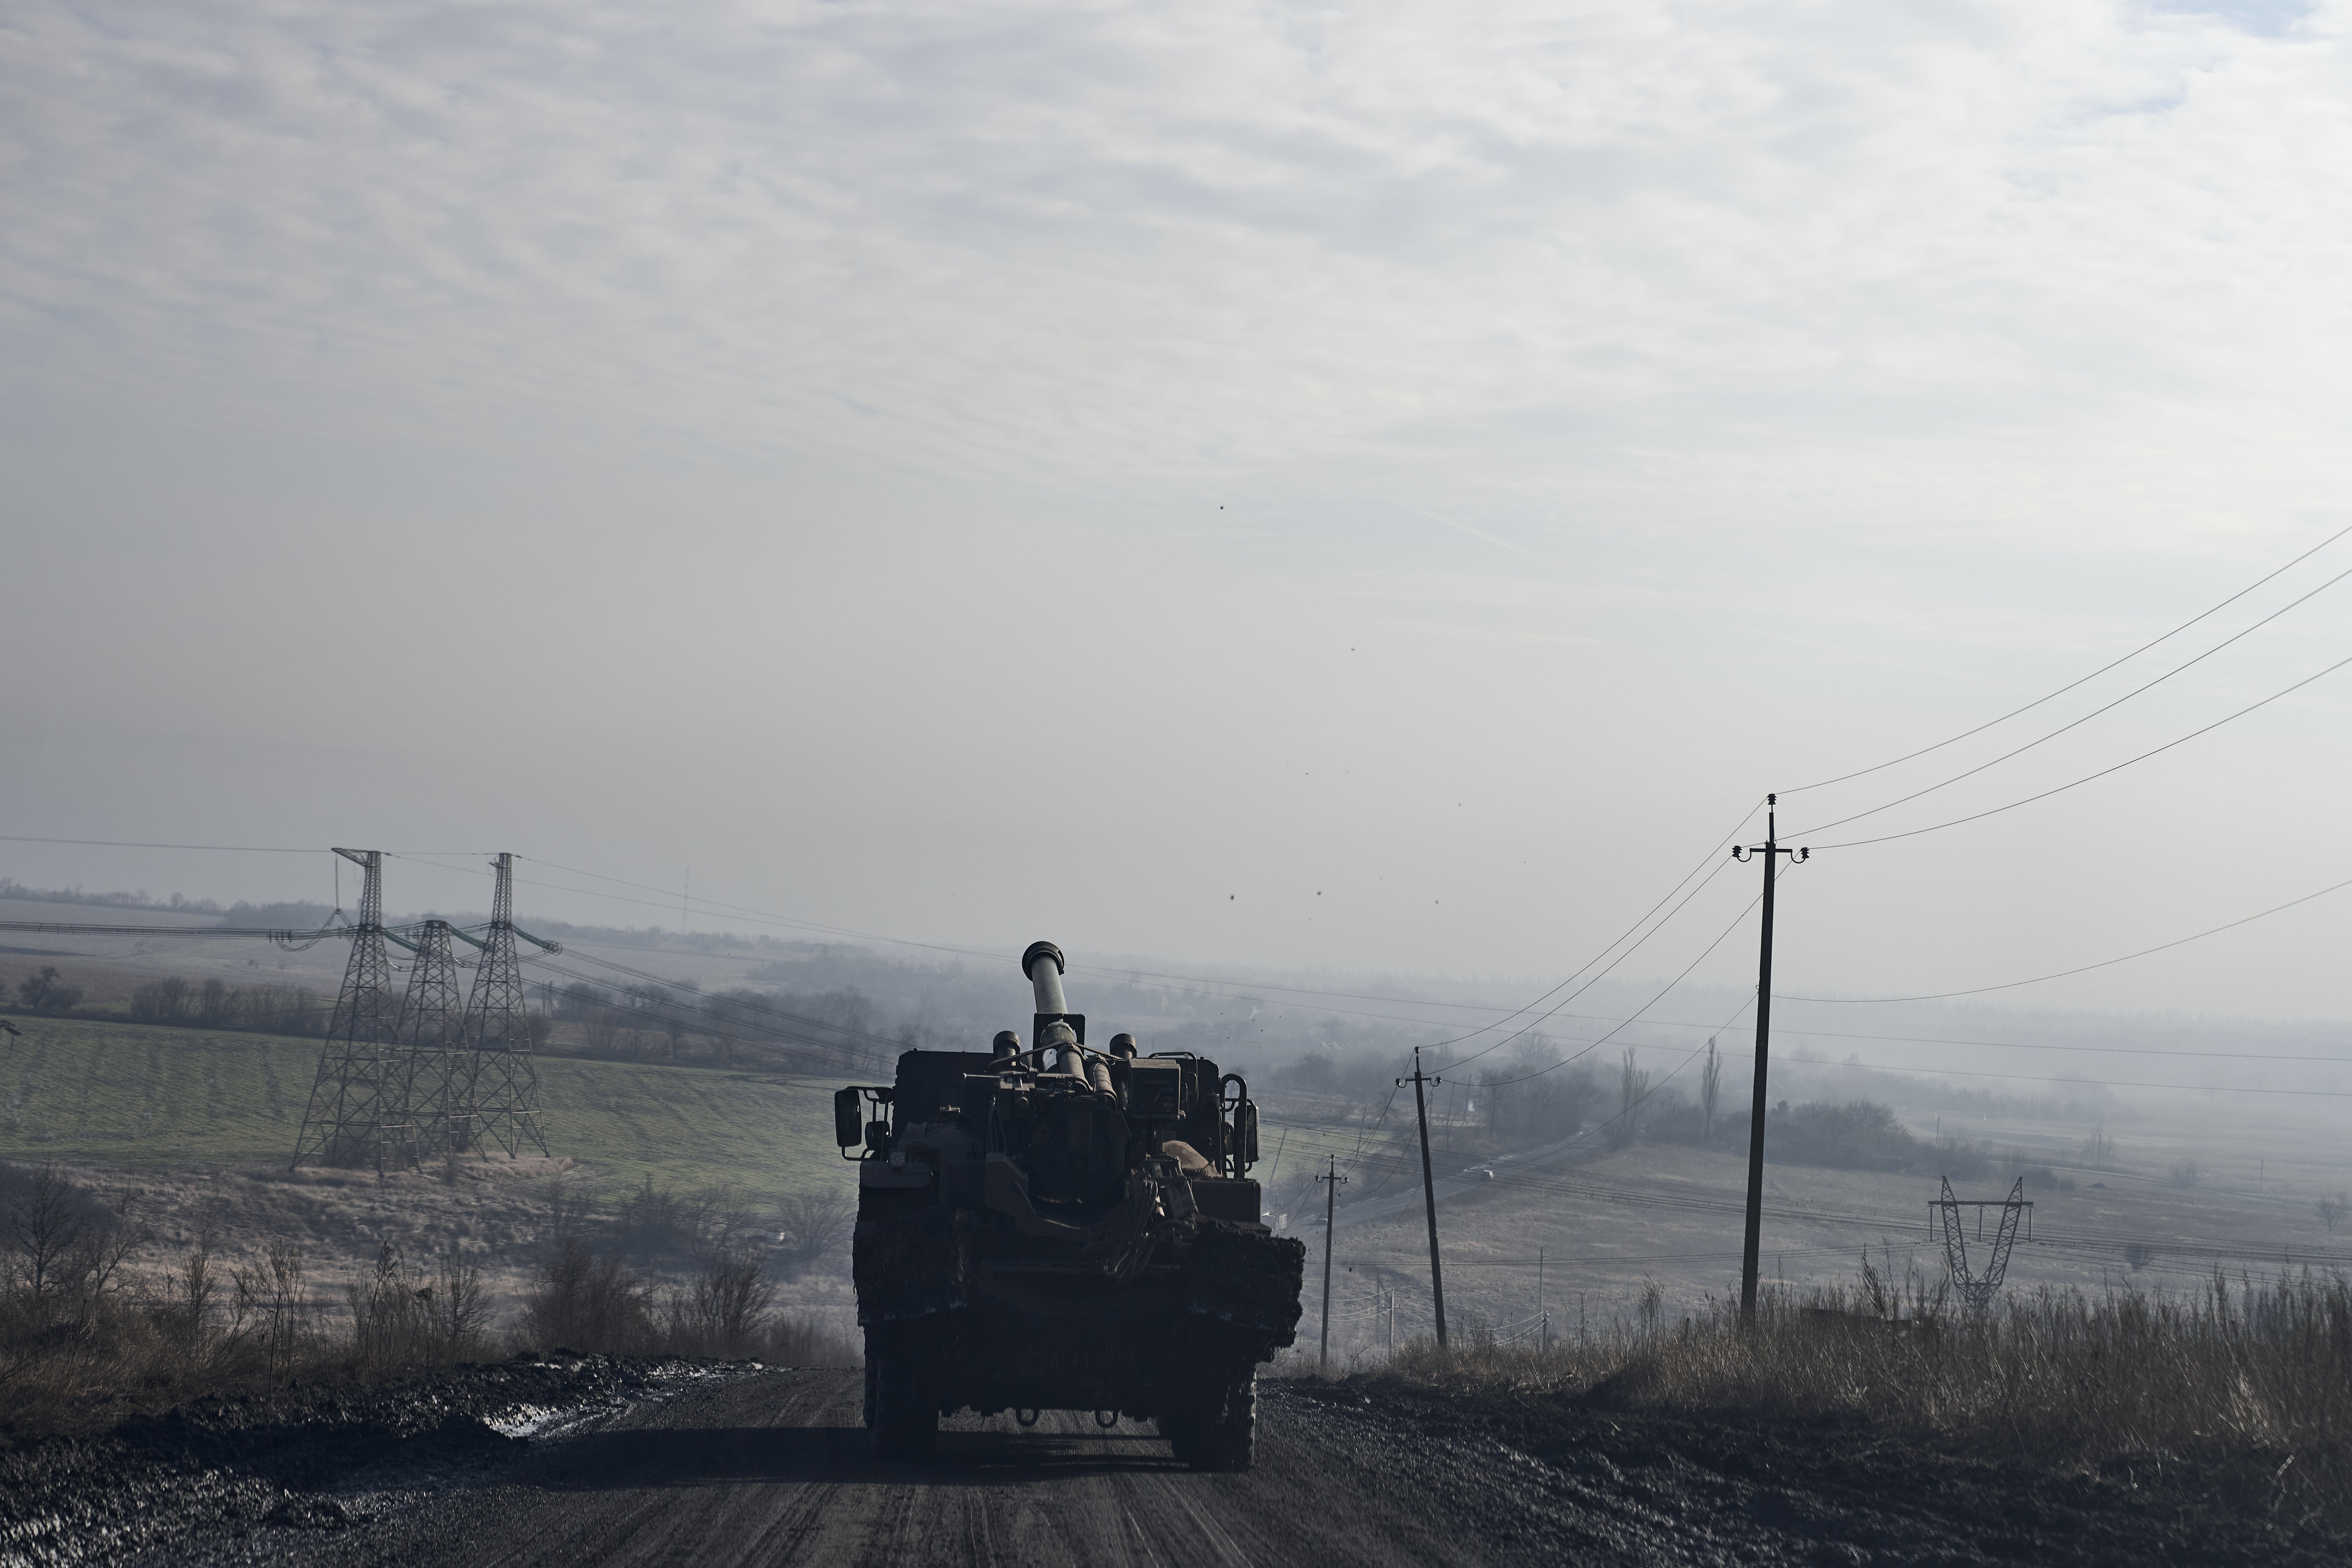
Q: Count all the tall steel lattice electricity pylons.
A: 4